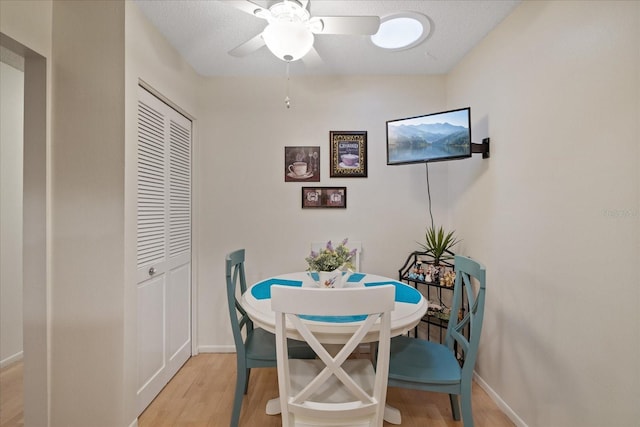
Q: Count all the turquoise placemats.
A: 4